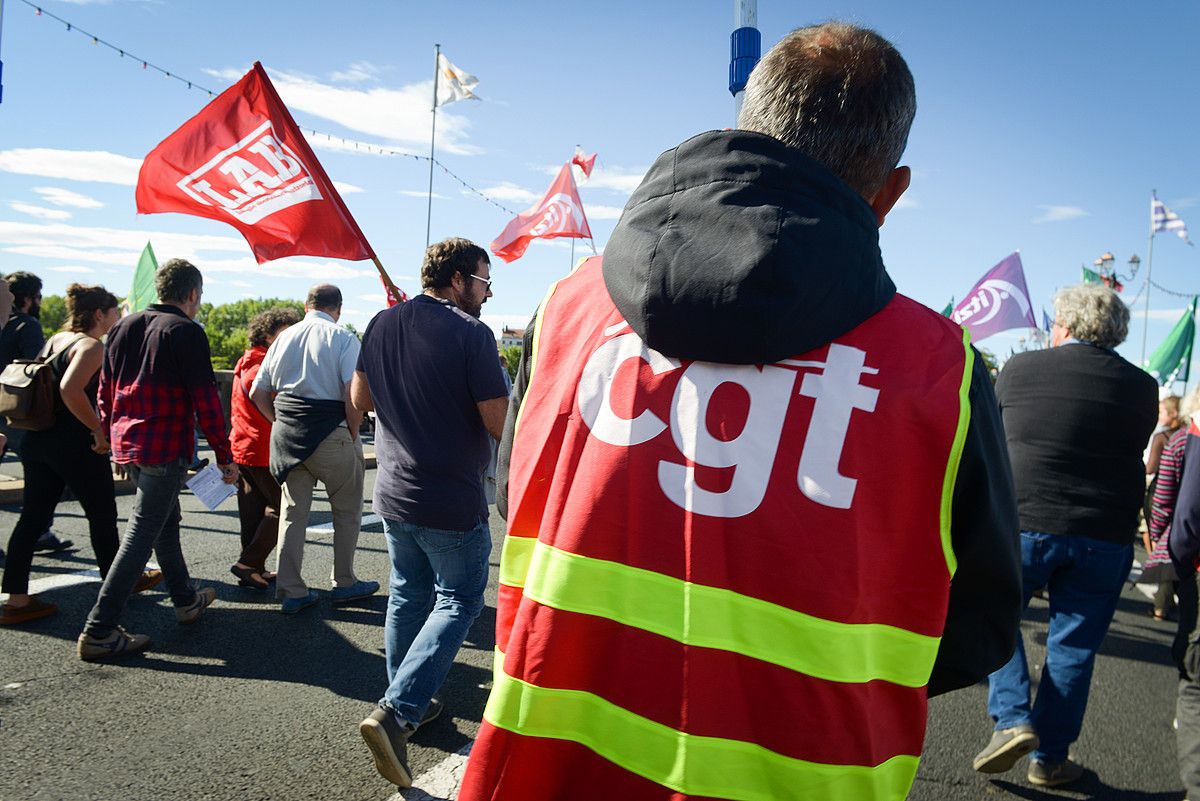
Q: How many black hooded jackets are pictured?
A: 1